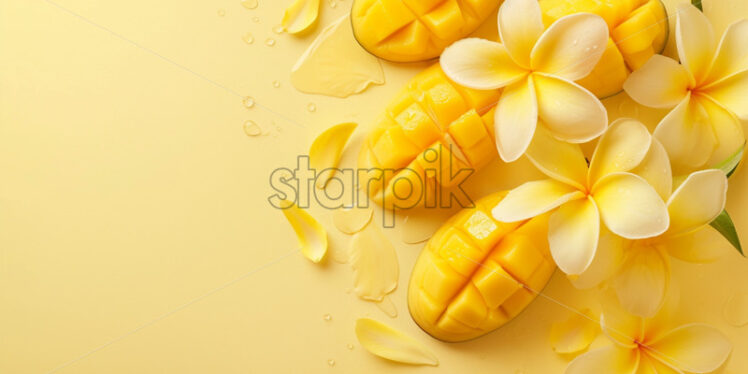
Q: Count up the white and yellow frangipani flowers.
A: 5